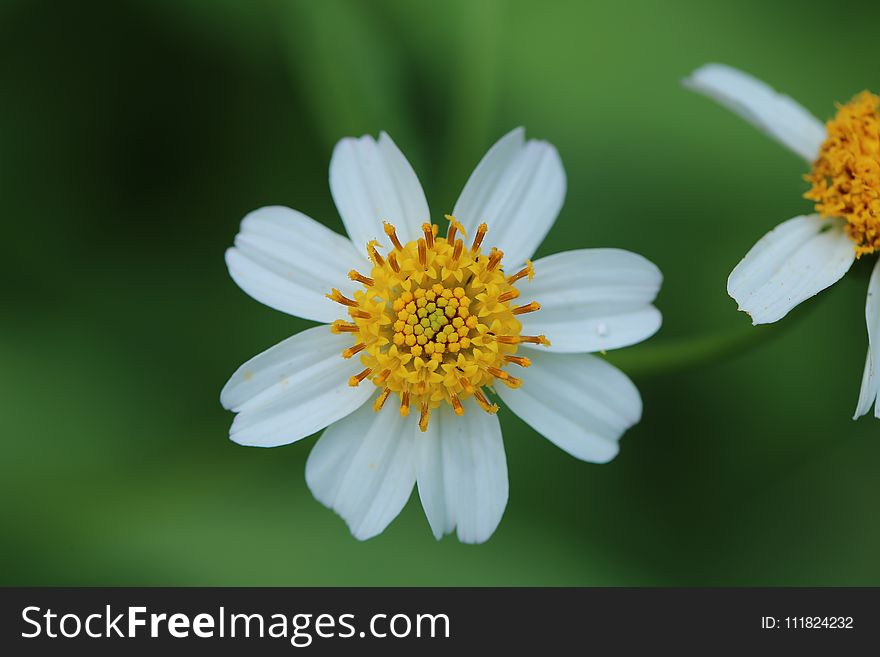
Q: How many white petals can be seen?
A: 11